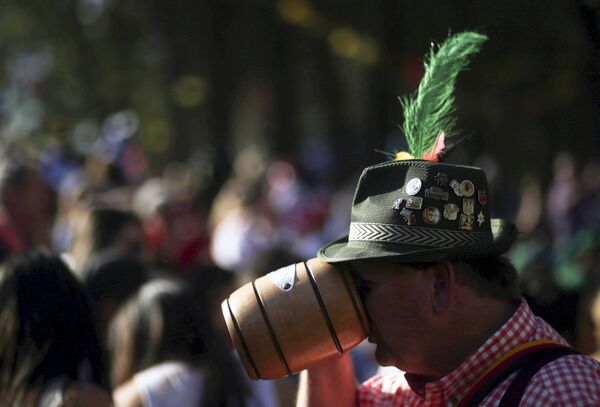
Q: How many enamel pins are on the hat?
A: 14